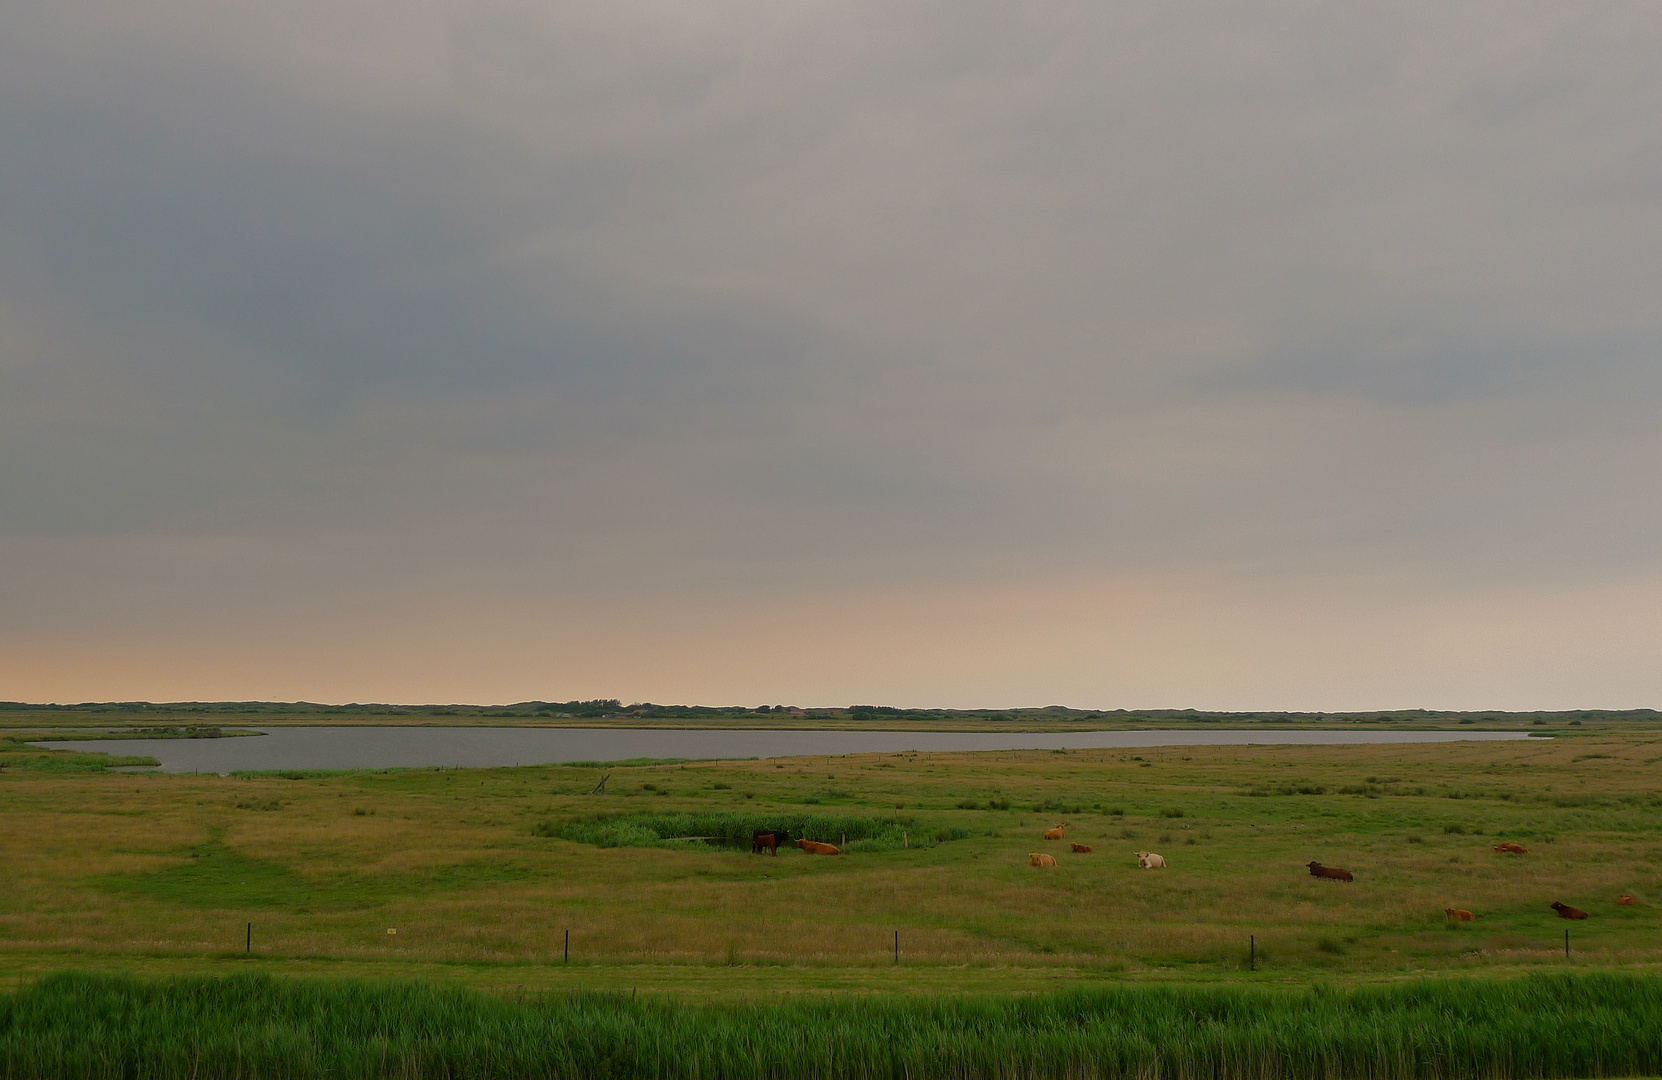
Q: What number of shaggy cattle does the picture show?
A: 12